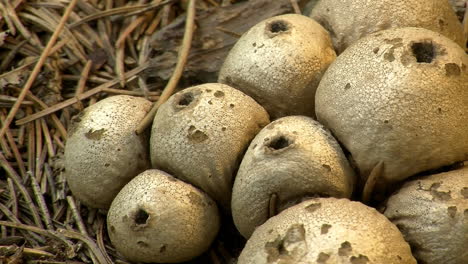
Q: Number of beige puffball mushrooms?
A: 9